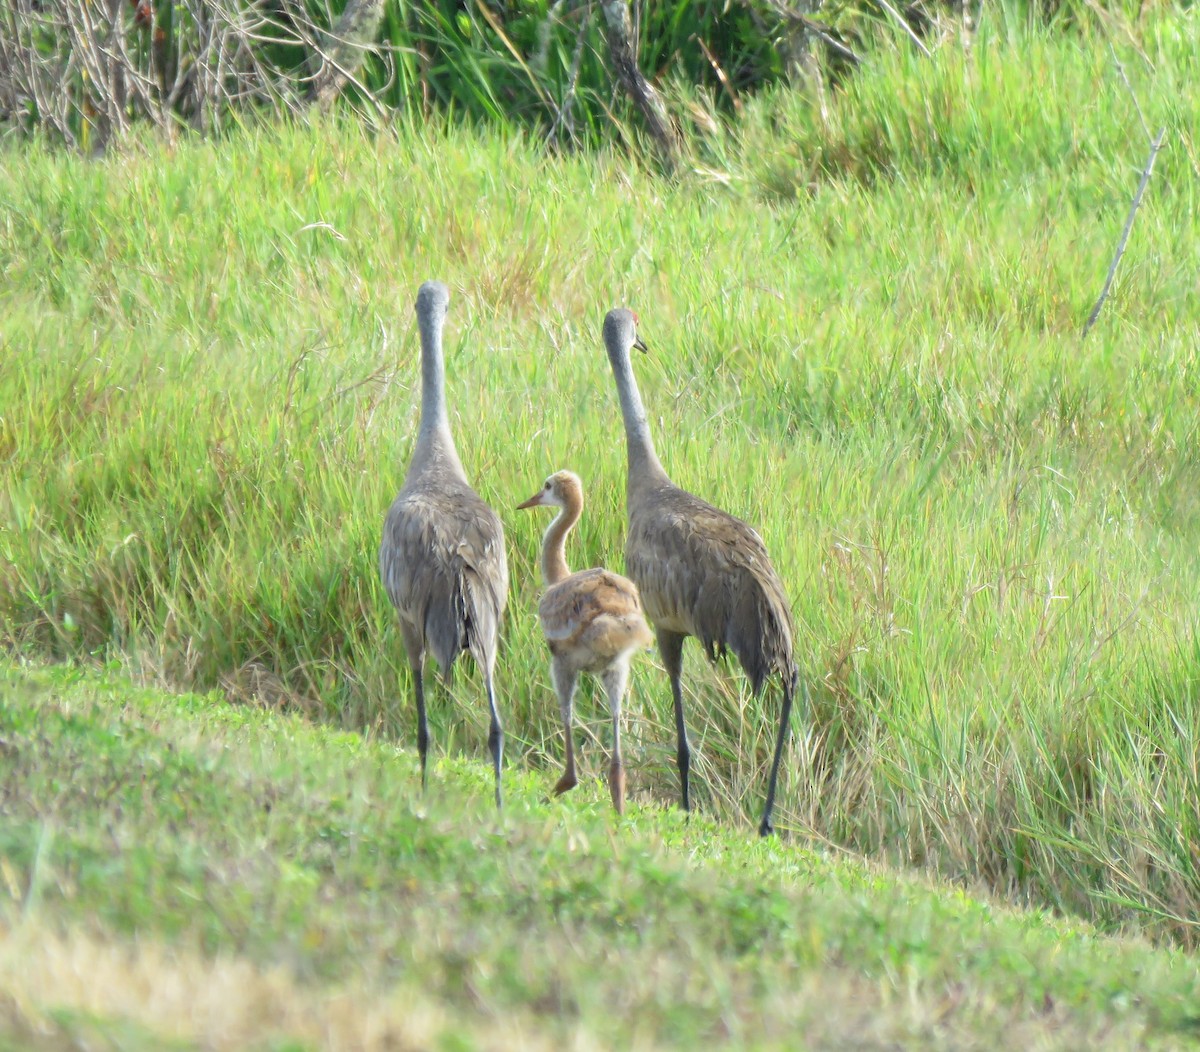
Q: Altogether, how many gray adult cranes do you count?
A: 2